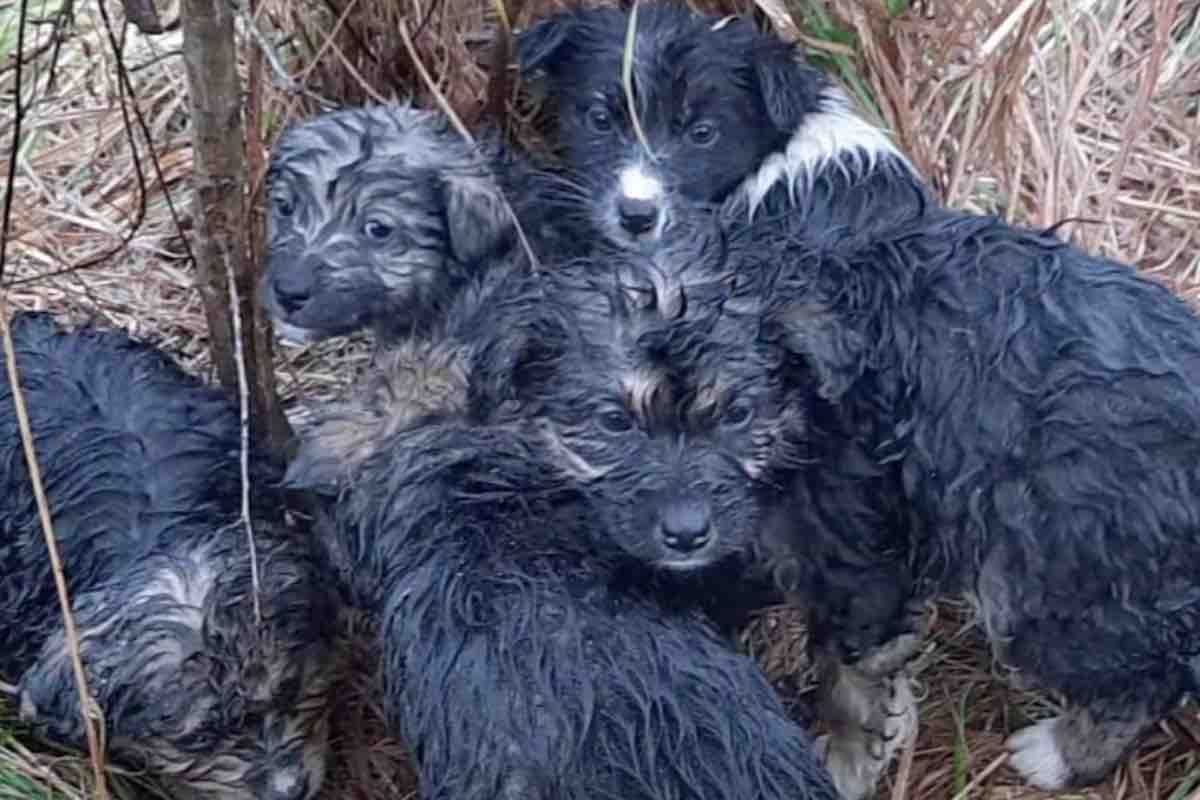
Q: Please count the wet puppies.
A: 5